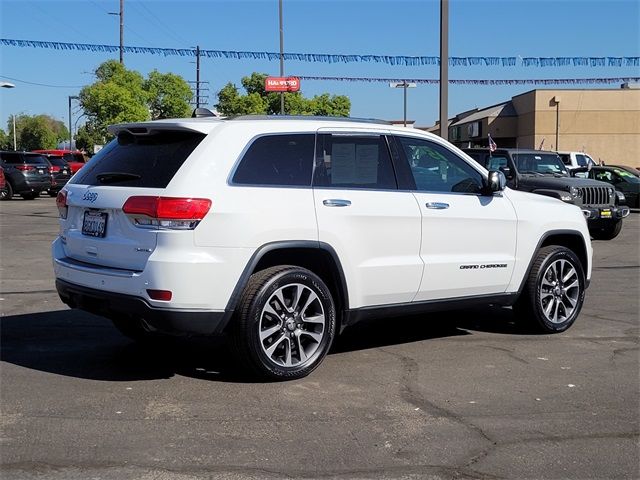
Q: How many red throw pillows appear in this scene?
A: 0